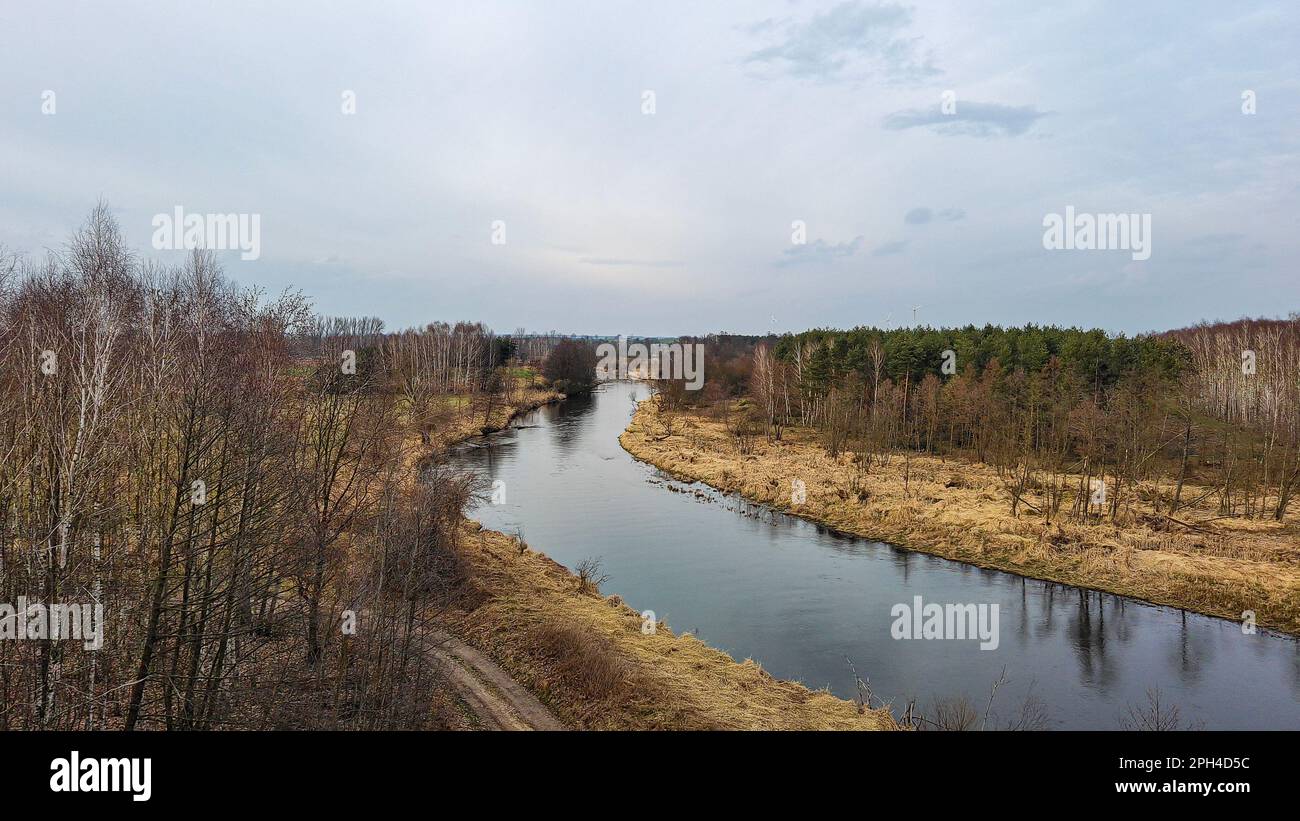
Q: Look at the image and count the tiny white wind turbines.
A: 3